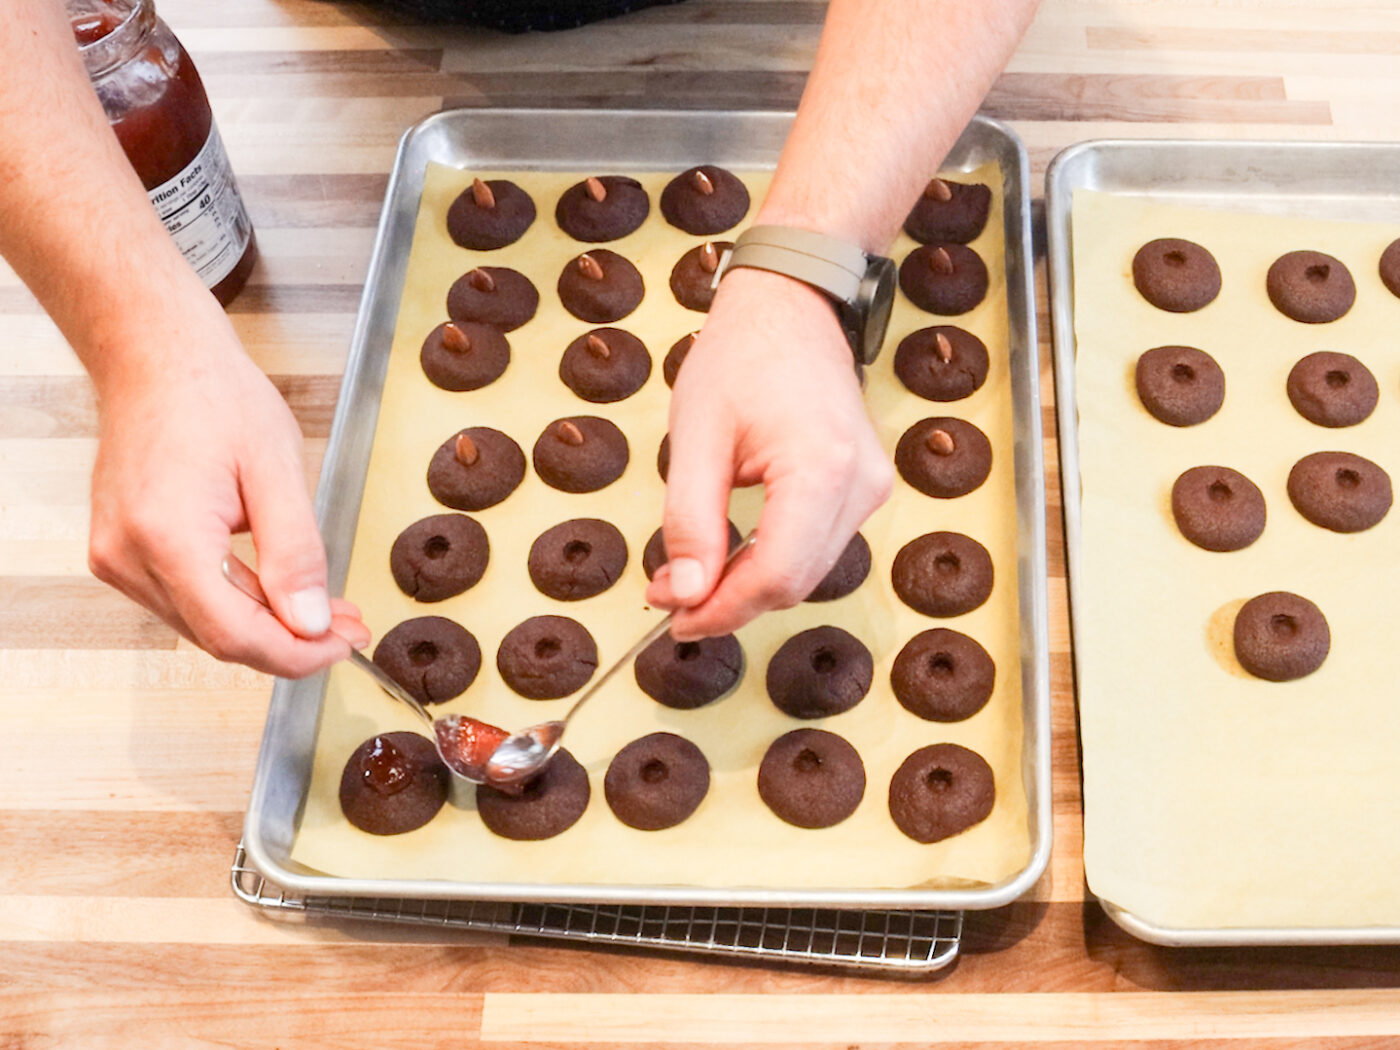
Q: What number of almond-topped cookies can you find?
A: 15